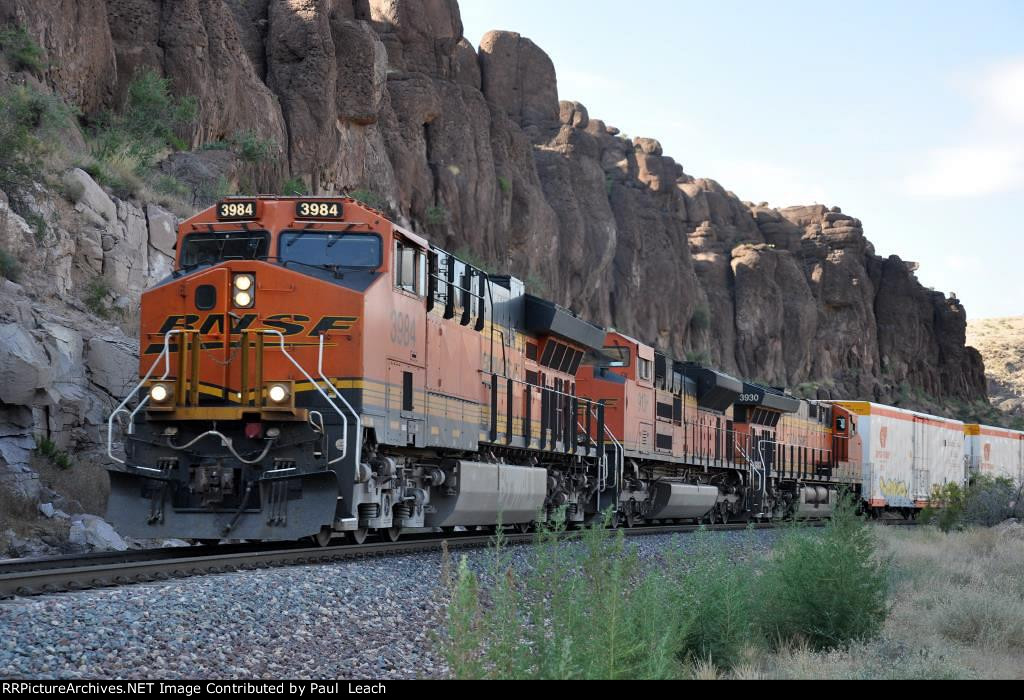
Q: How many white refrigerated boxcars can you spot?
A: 2